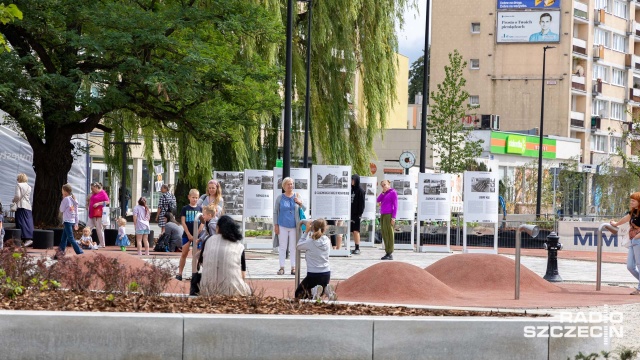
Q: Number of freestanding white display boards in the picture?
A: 8